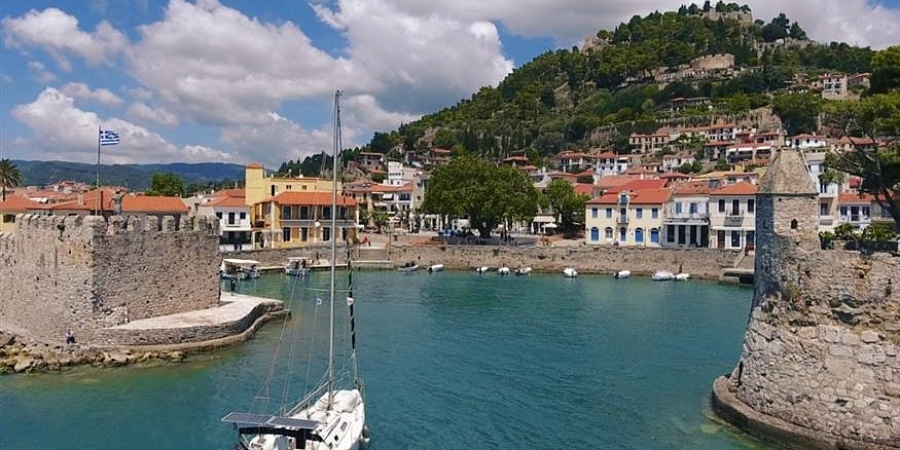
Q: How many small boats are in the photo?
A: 11